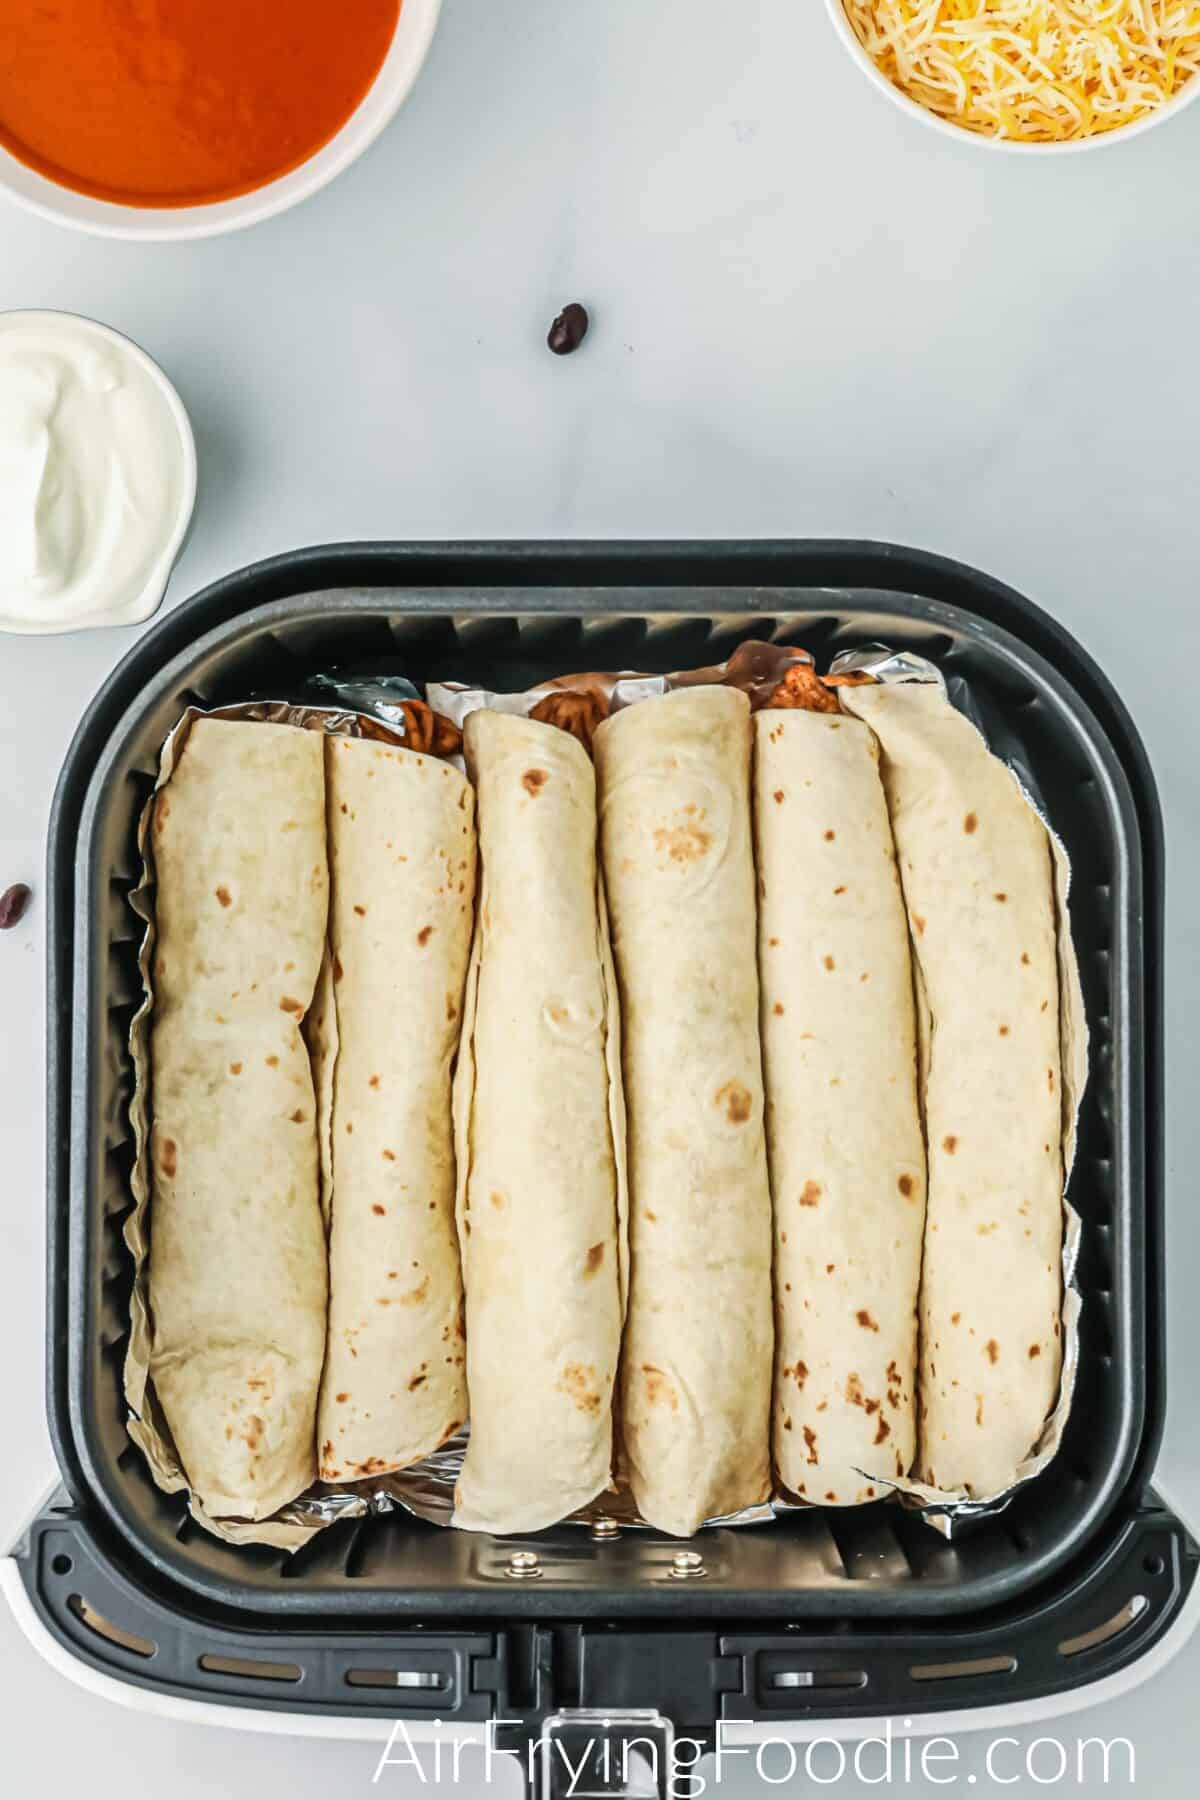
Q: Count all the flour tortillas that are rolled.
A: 6